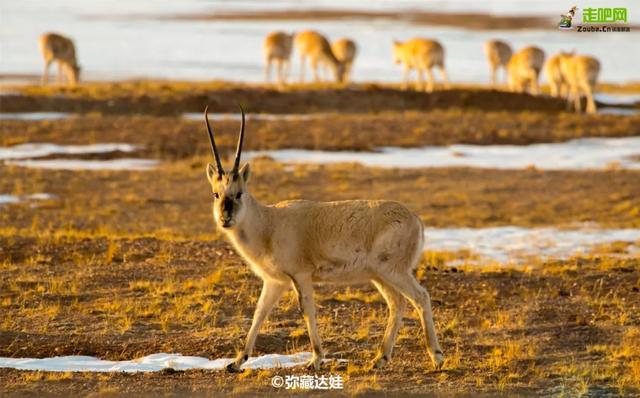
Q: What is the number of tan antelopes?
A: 10